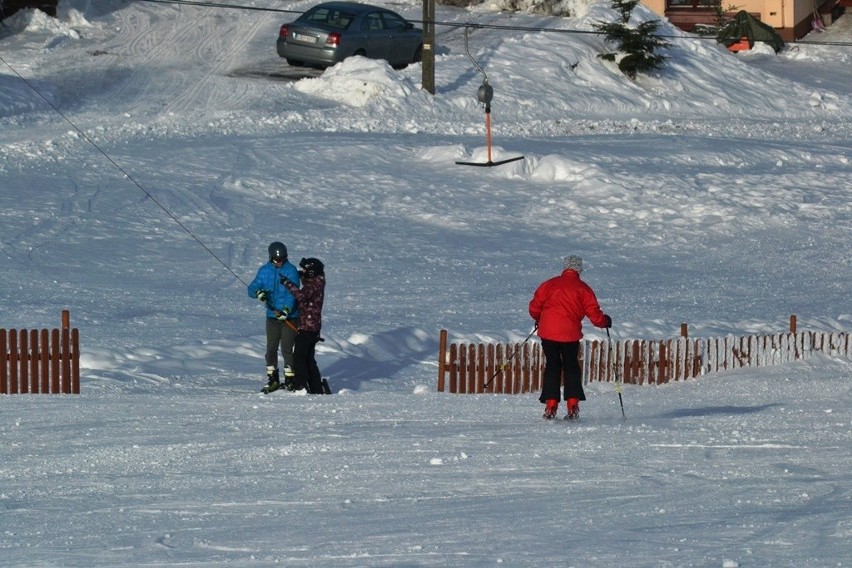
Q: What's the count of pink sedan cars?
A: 0